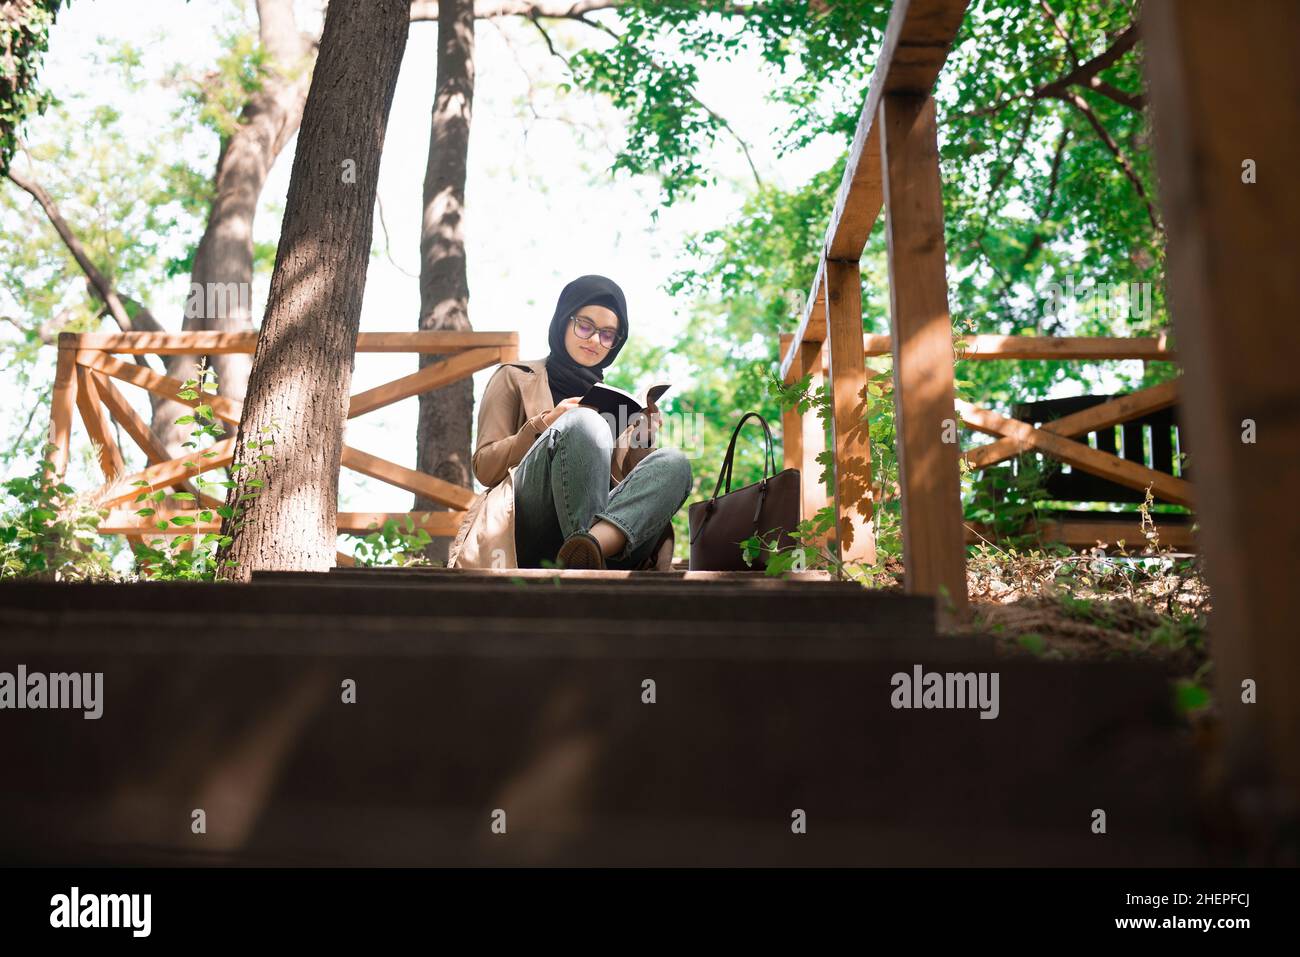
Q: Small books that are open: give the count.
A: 1